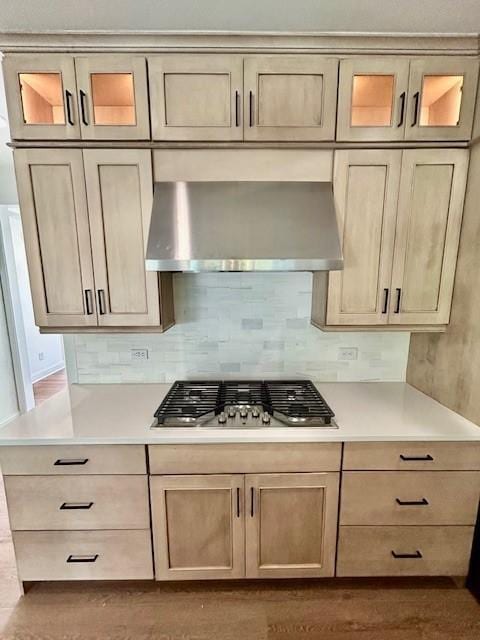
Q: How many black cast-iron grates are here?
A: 3